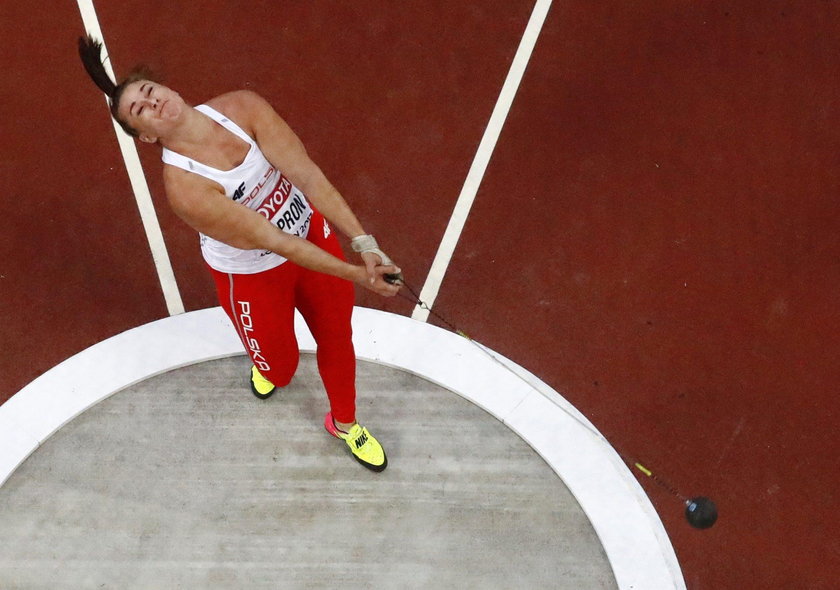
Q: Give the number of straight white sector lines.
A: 2